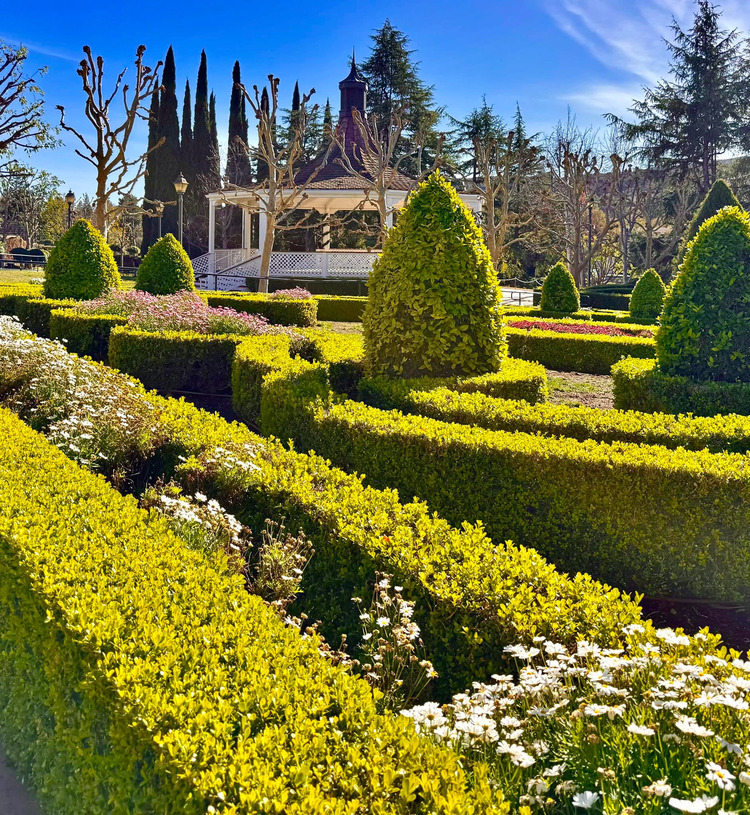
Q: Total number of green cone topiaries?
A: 7